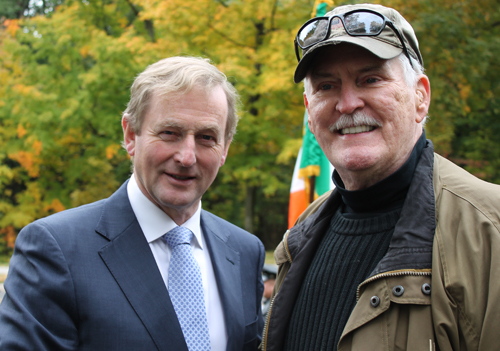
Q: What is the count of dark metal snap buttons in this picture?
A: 3